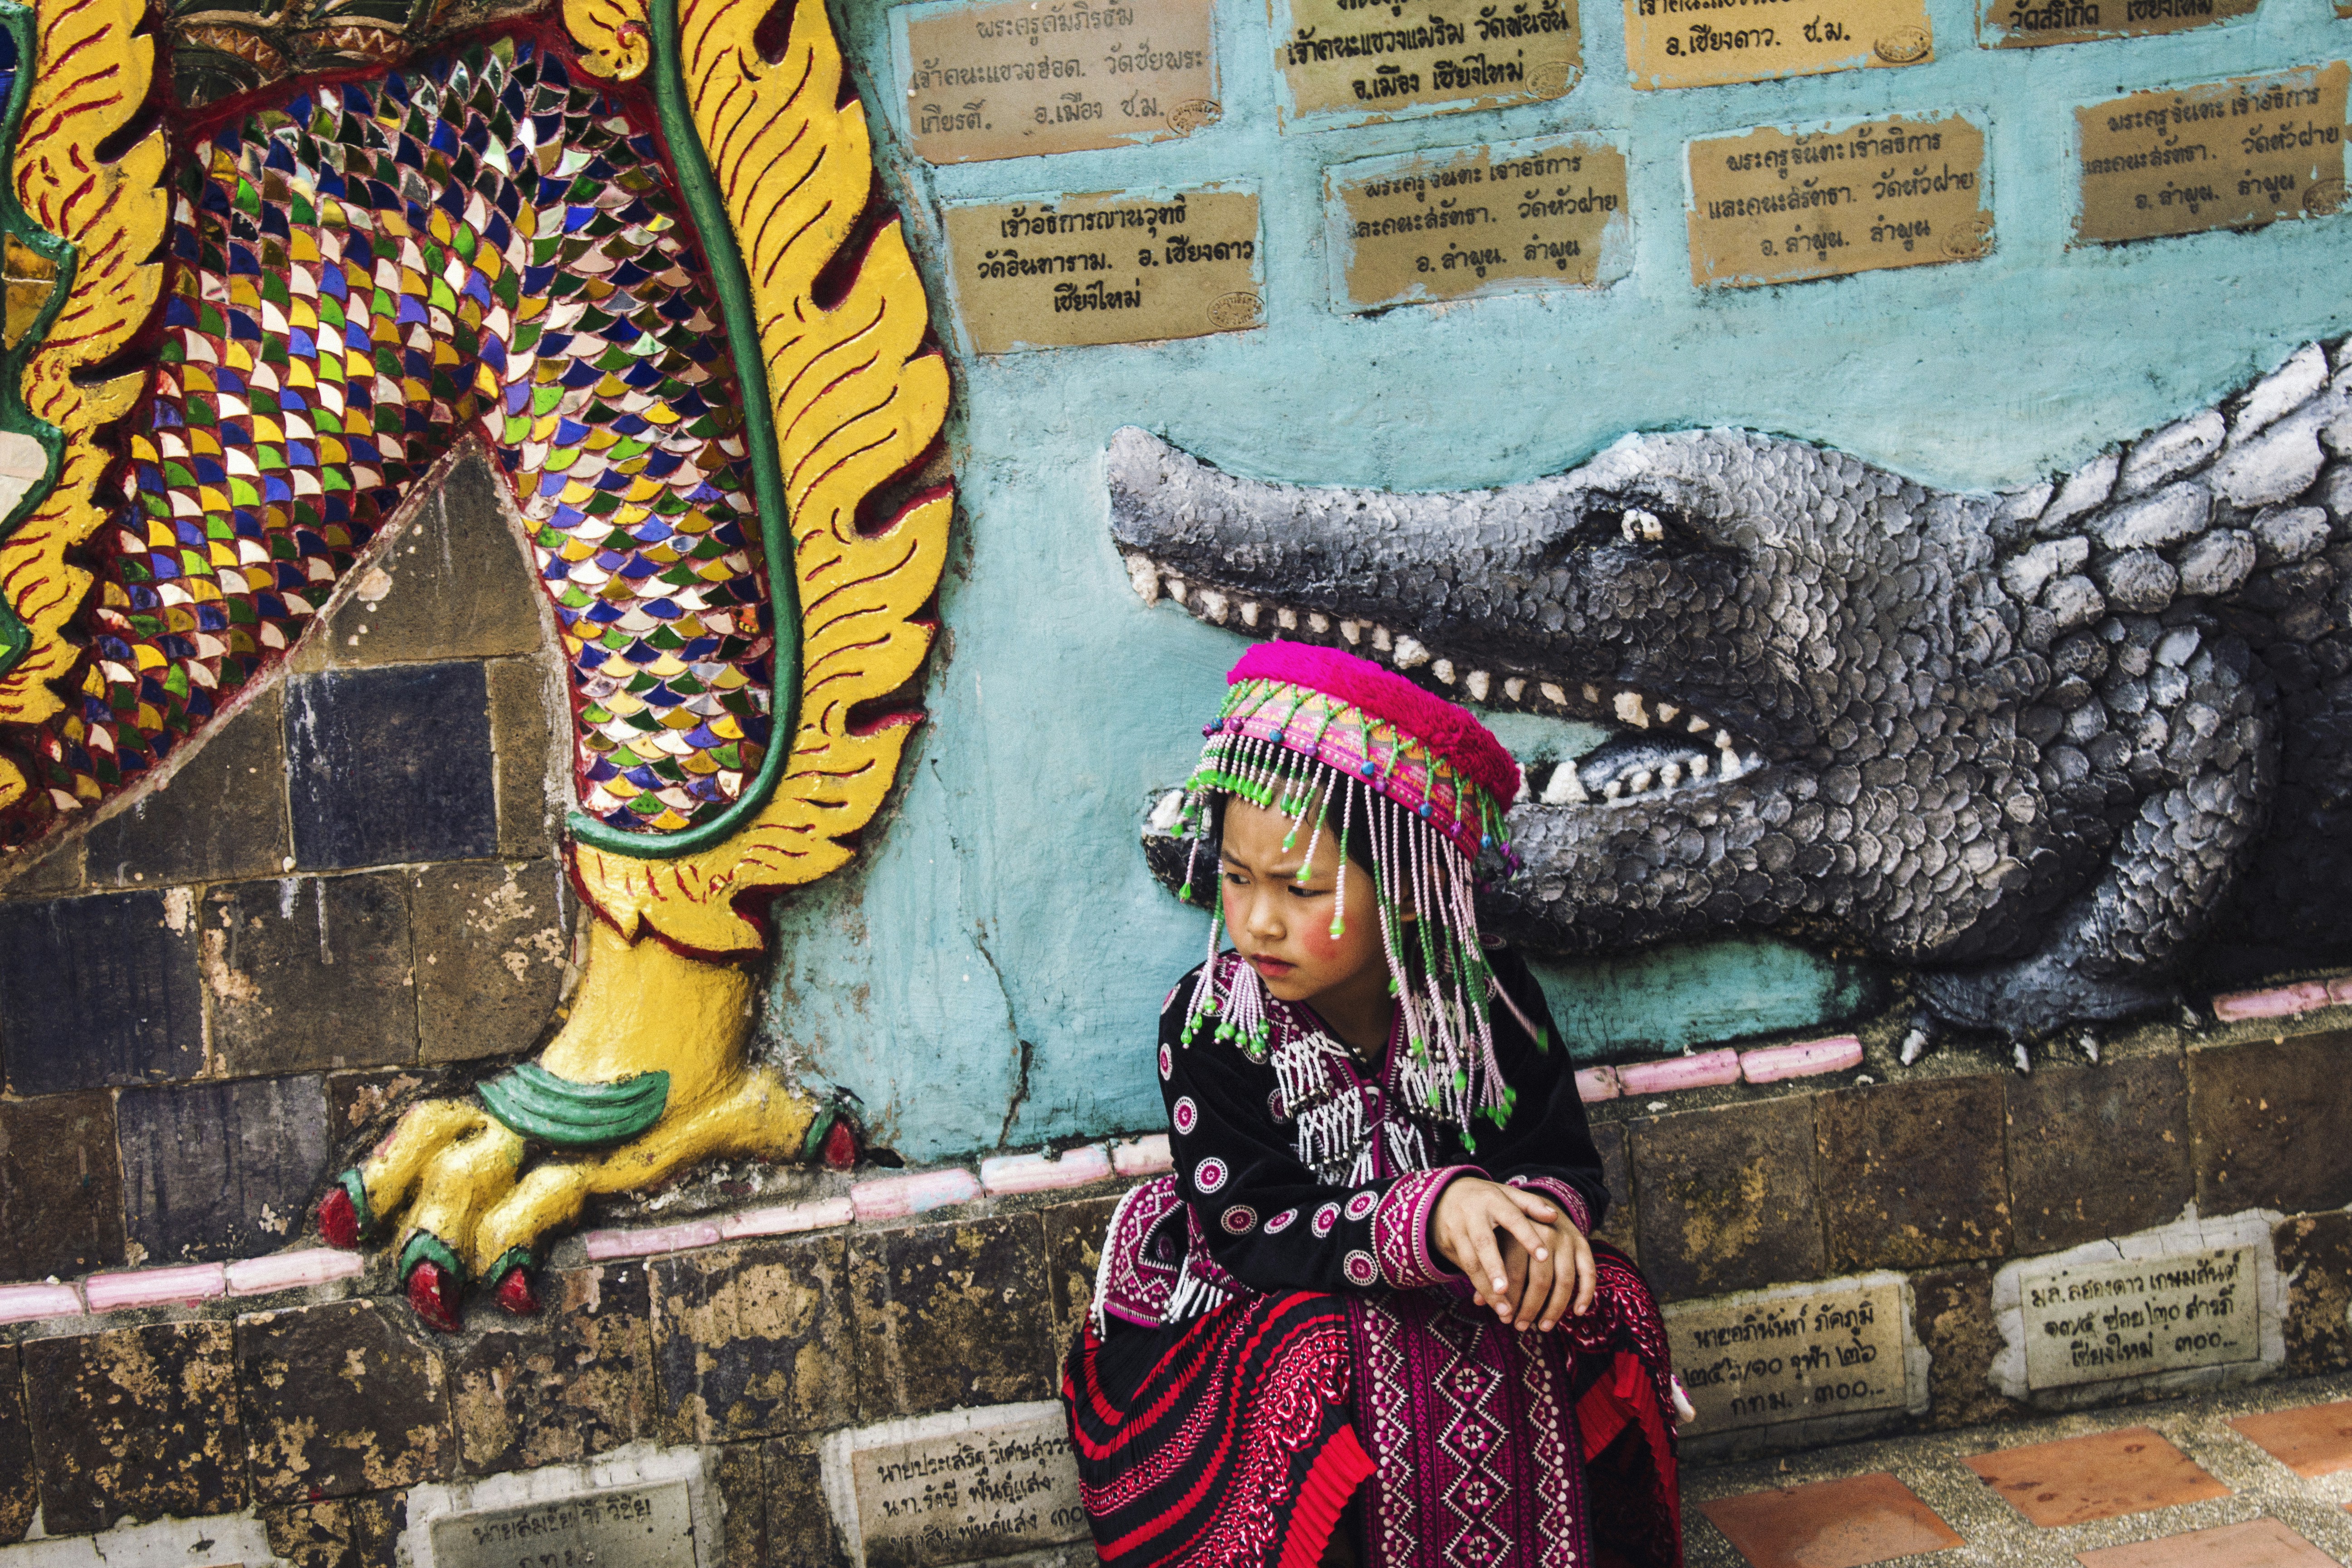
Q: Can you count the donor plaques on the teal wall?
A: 8